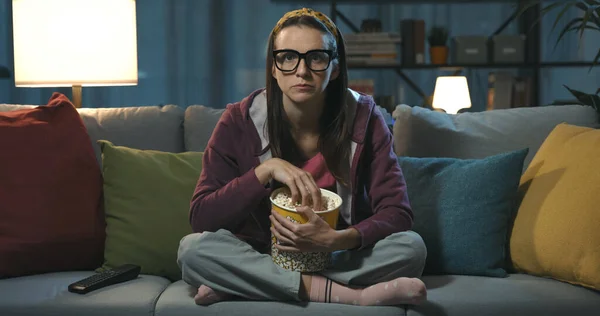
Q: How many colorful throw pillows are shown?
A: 4